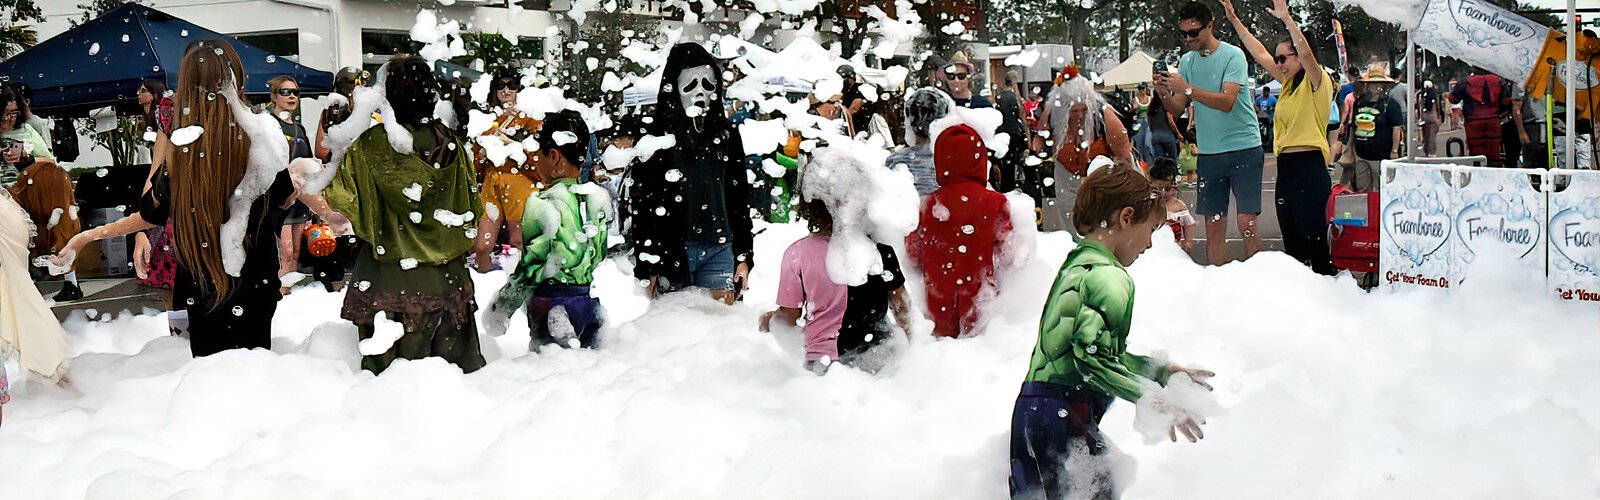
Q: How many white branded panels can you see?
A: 3